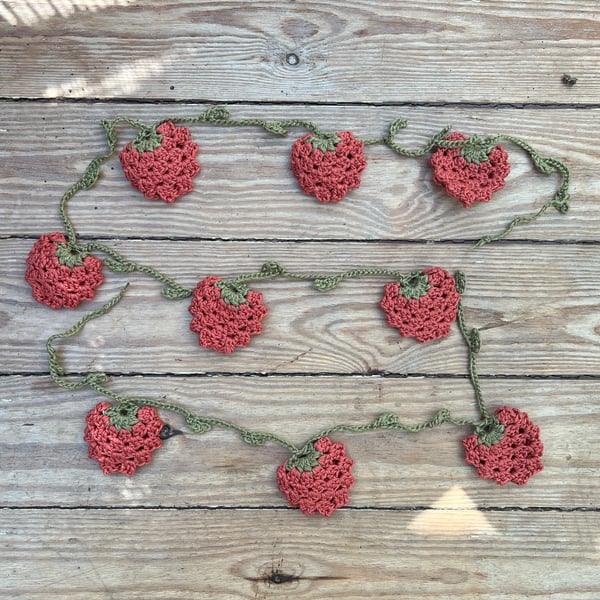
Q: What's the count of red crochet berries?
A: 9